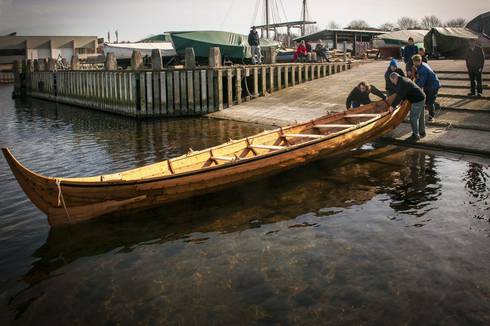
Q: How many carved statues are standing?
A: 0